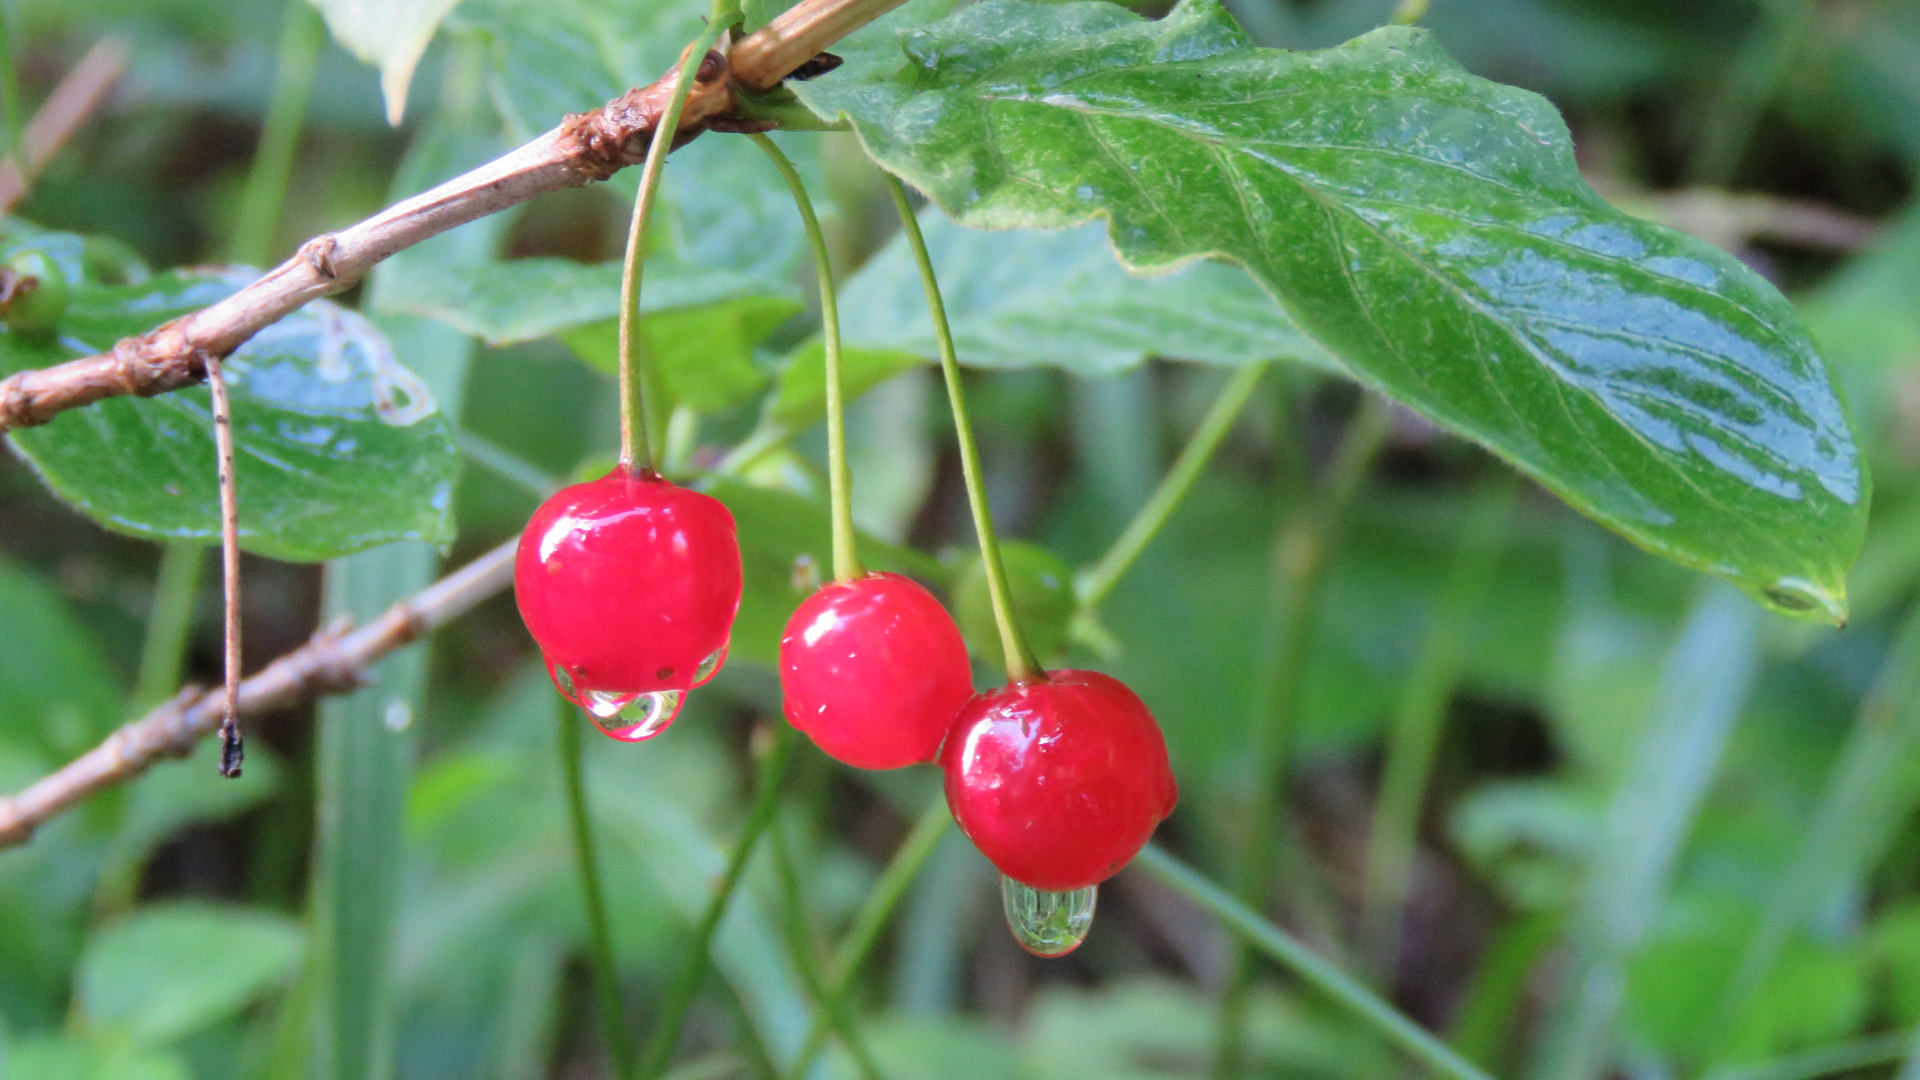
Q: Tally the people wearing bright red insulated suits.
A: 0